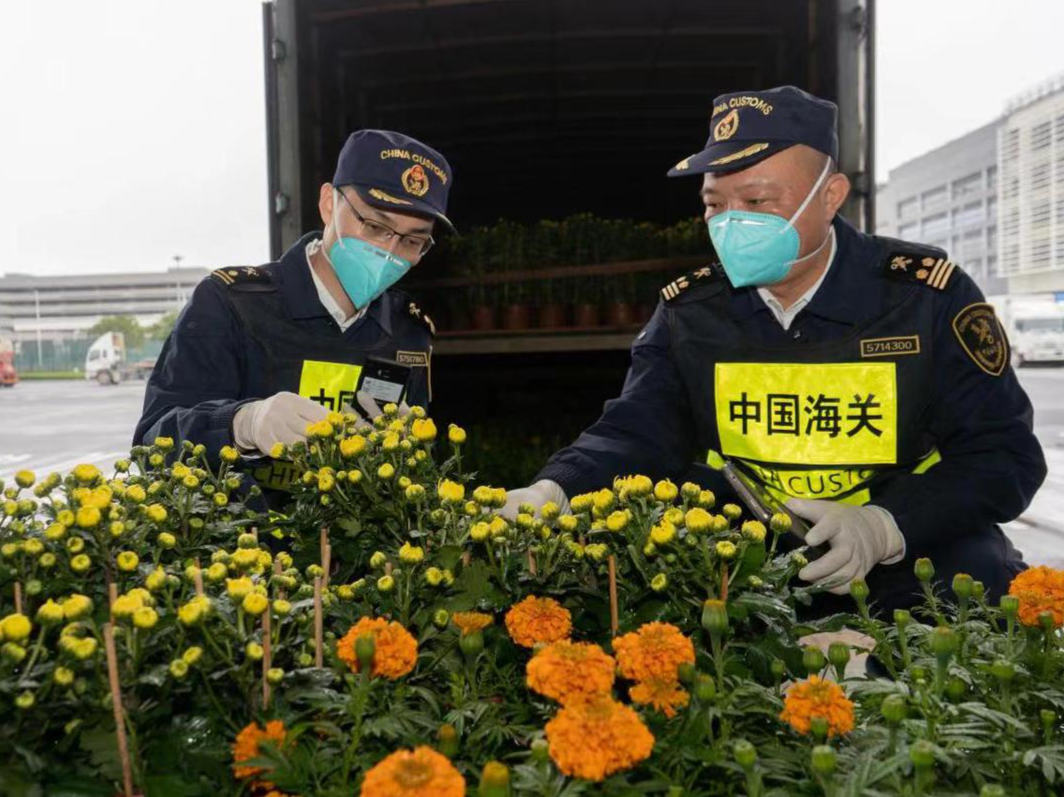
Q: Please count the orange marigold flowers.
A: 11